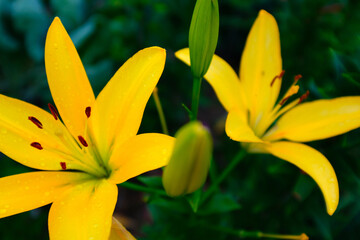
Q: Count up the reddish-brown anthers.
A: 11